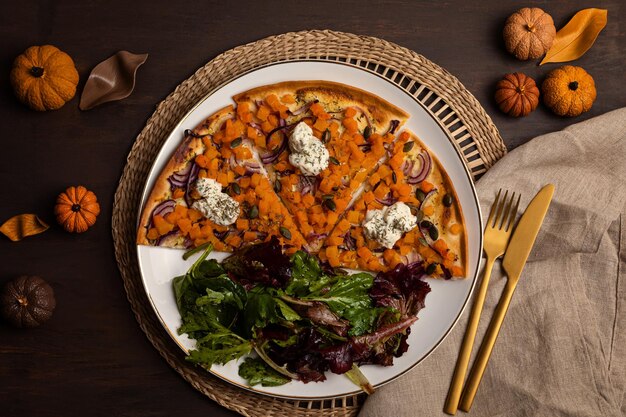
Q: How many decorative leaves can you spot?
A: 3